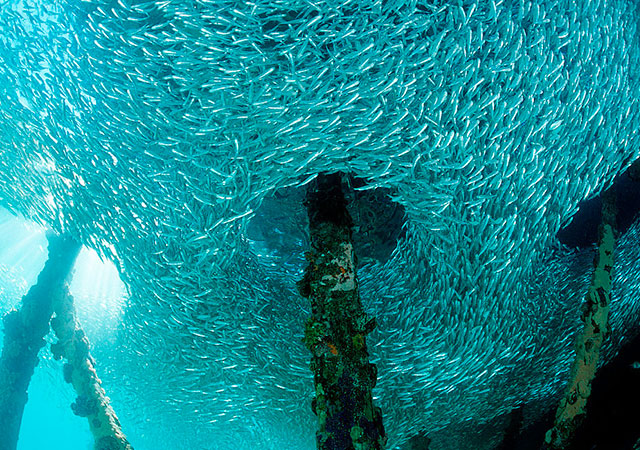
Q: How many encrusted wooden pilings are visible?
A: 4